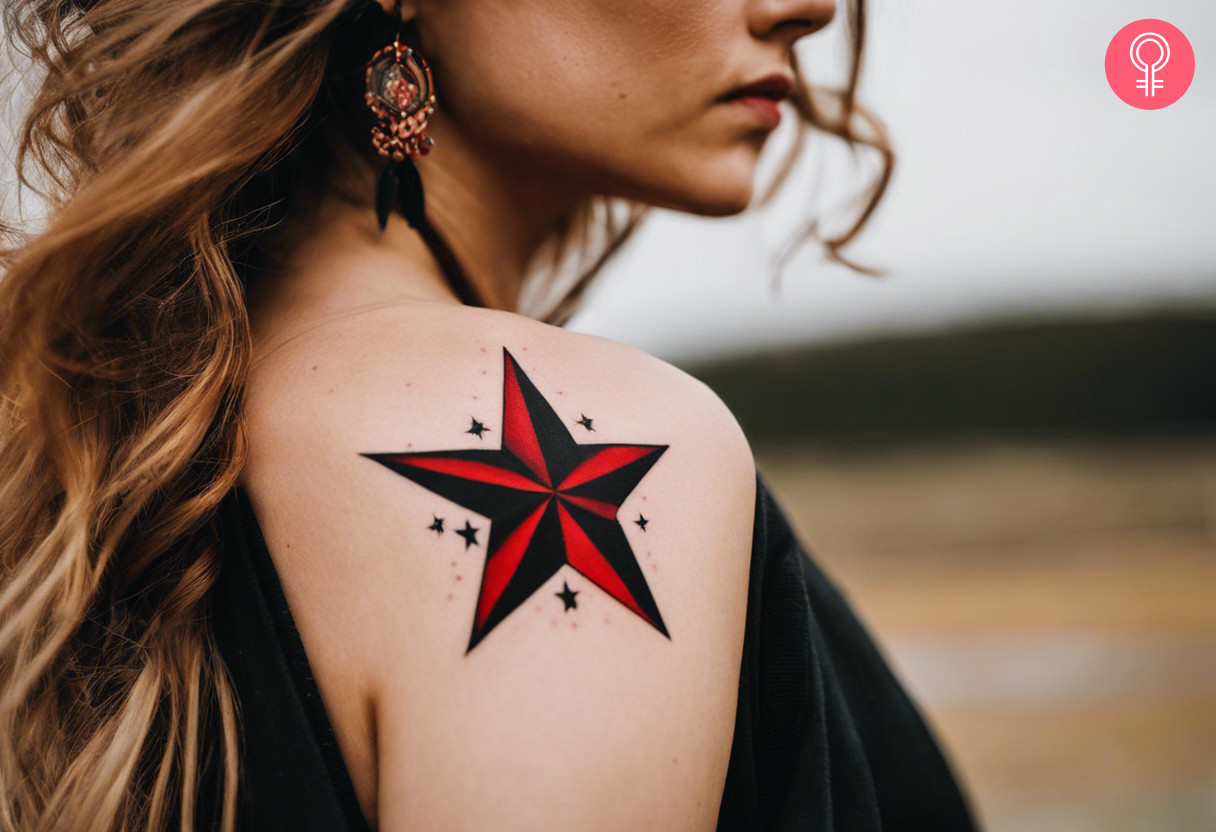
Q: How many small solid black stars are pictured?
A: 6